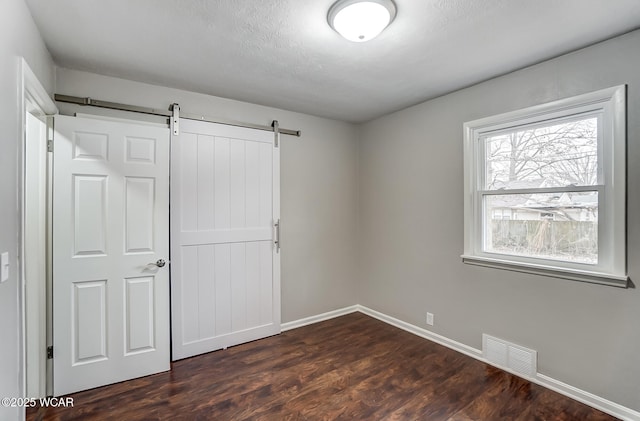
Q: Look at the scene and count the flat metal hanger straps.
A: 2